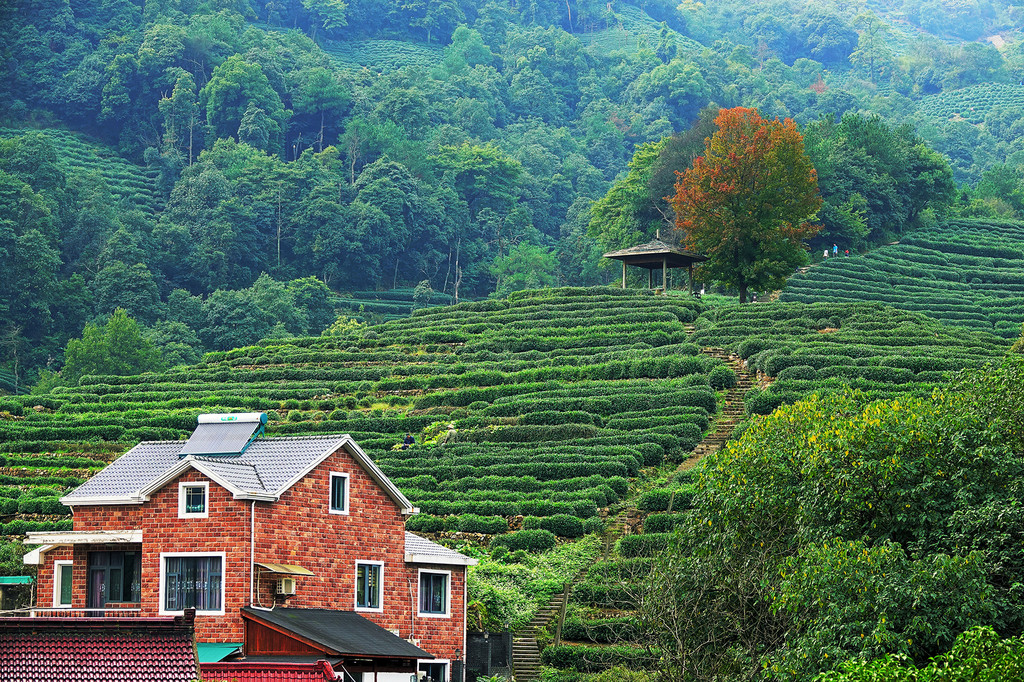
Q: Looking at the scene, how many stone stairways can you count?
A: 1